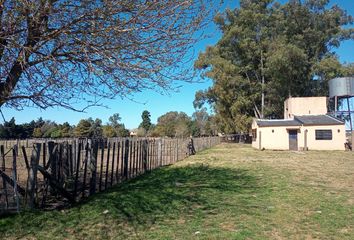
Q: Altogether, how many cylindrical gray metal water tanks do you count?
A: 1